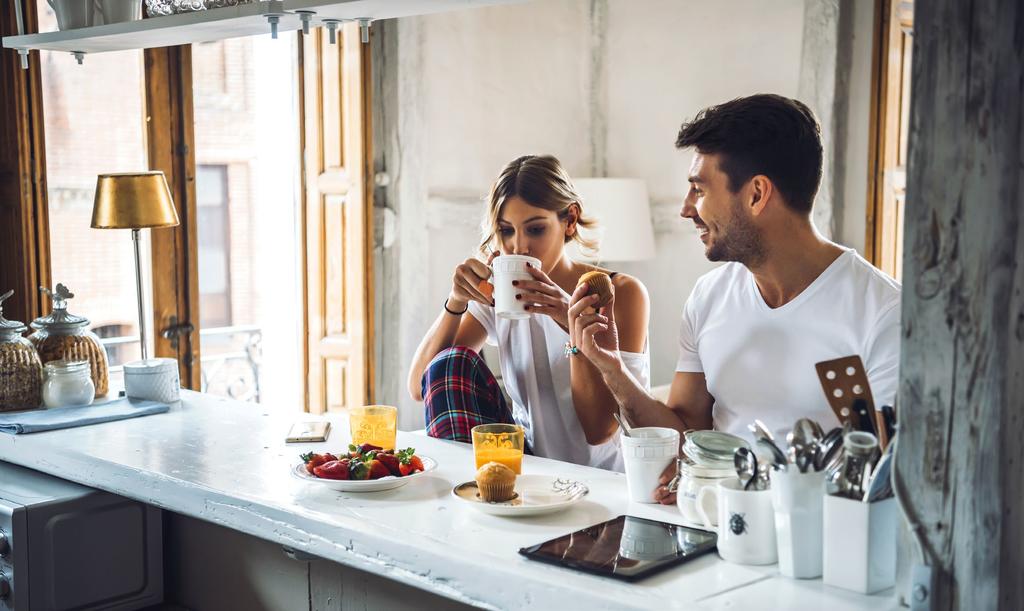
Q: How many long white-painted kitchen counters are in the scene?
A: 1